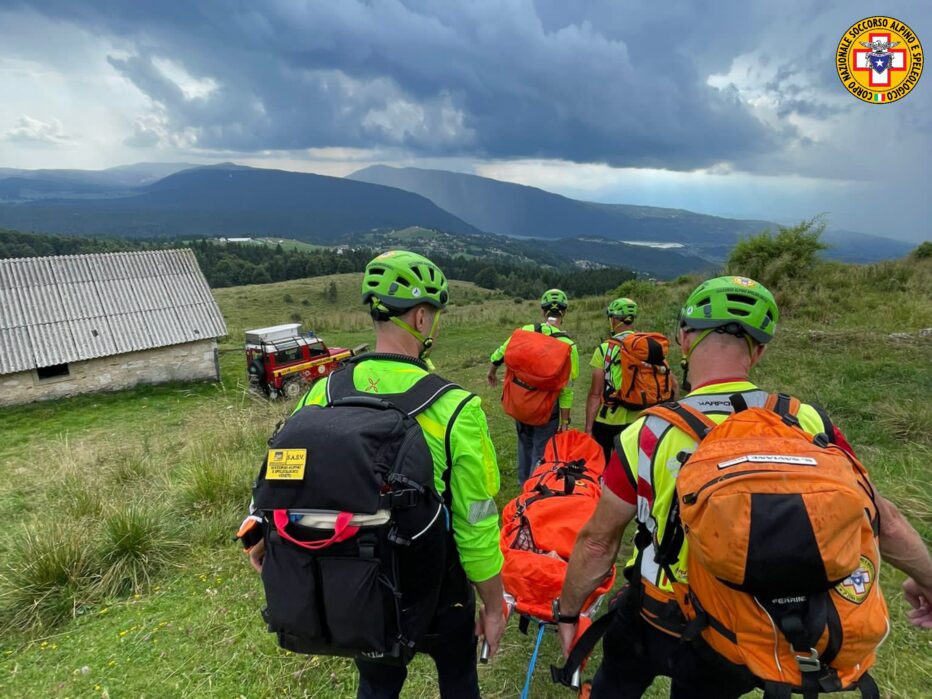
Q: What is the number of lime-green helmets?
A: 4